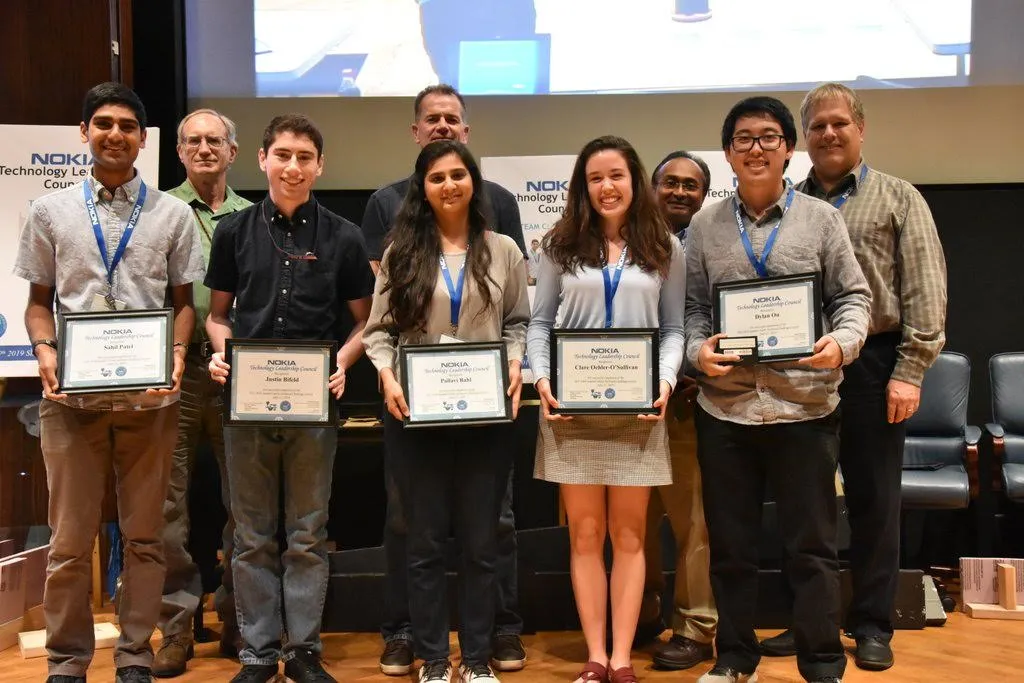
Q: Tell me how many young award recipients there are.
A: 5